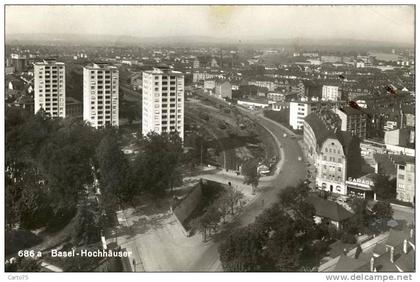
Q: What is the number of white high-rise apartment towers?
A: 3